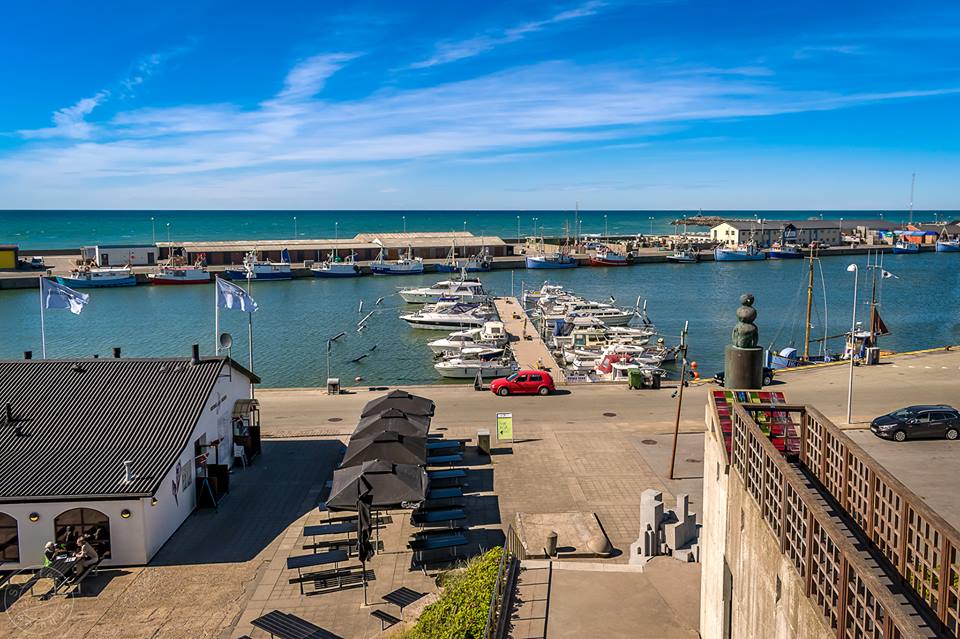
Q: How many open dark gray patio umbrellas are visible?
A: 4